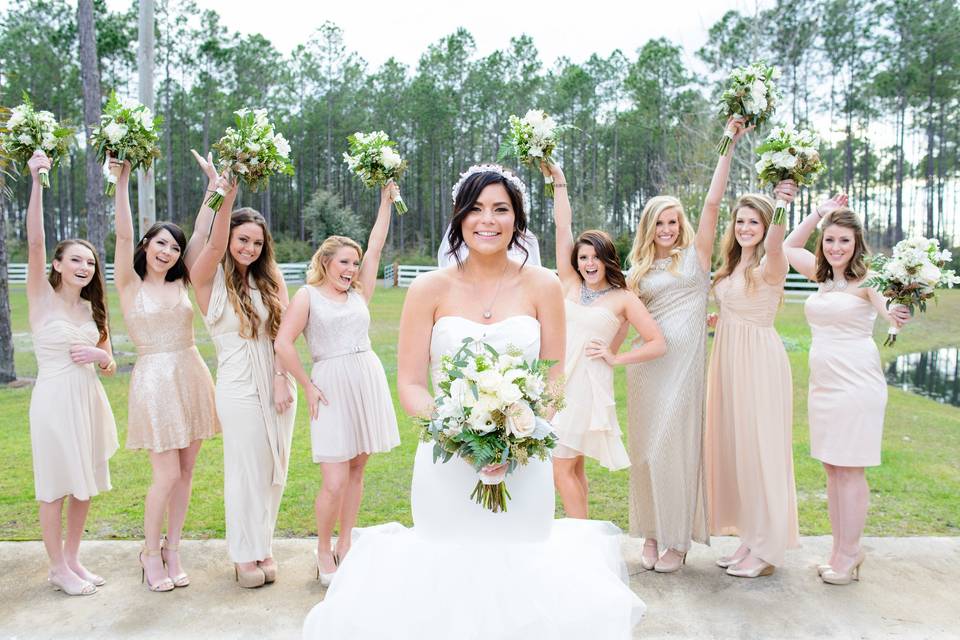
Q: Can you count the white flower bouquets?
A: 9